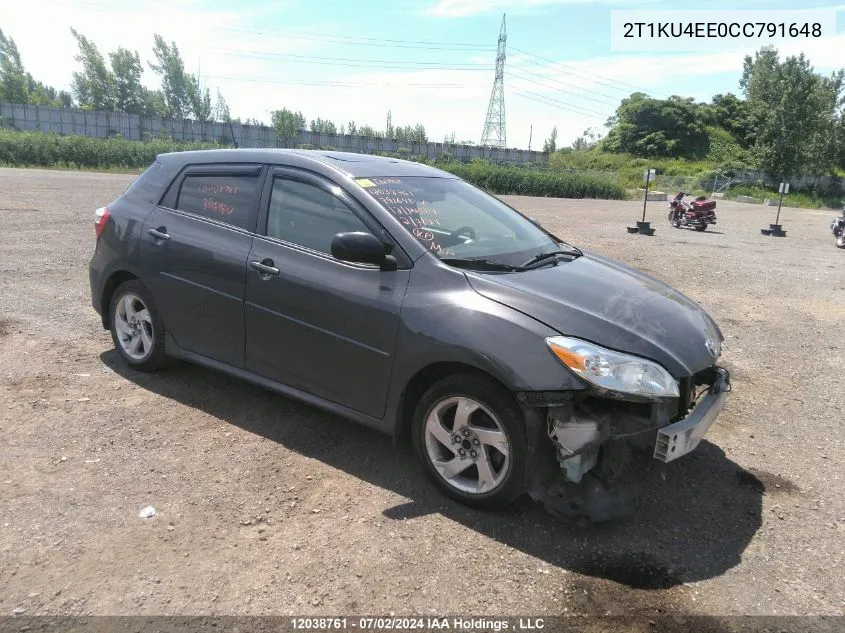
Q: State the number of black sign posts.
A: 2